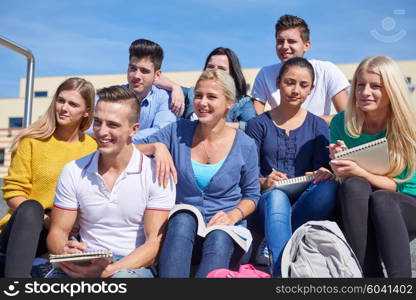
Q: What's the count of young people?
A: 8